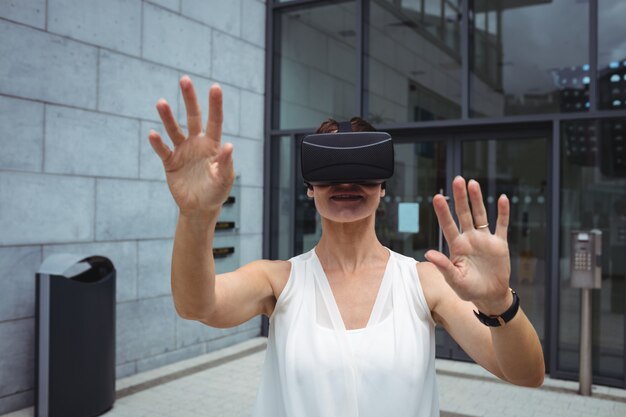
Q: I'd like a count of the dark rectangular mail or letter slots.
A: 3